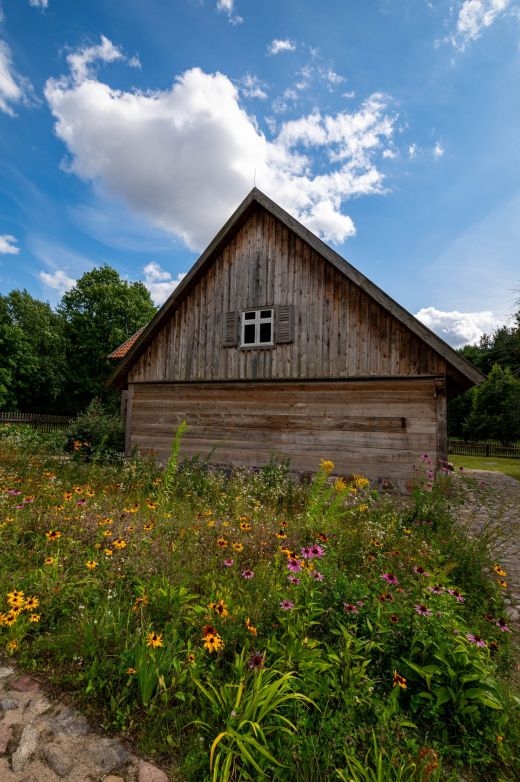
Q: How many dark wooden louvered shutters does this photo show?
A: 2